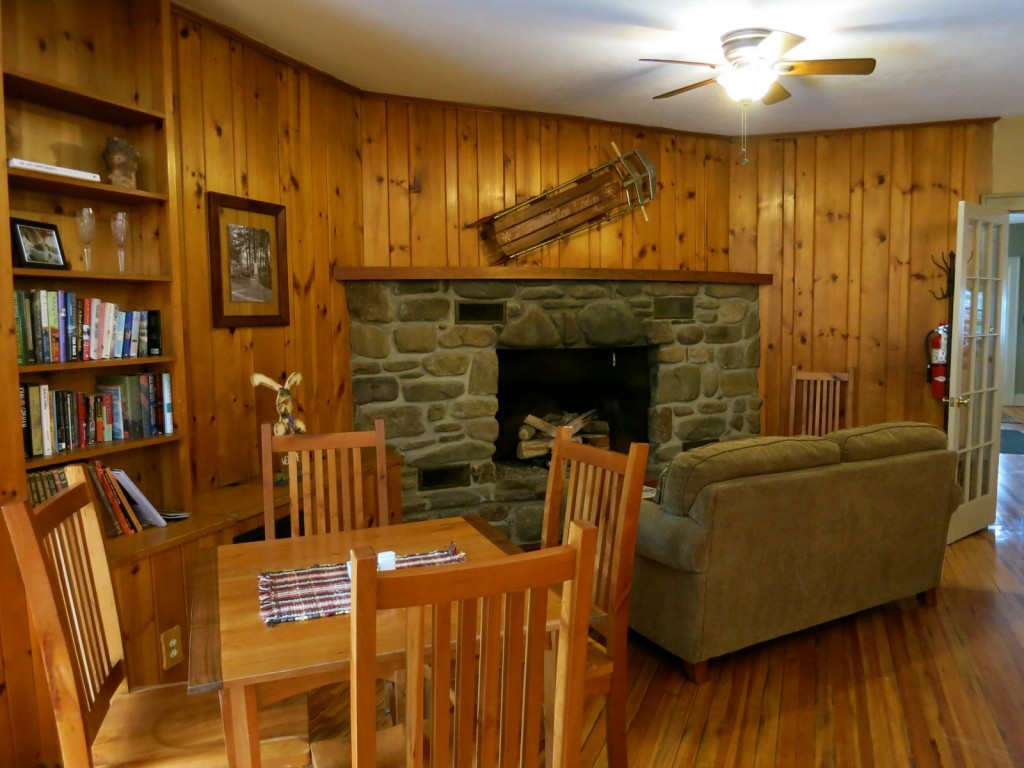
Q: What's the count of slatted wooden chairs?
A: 5